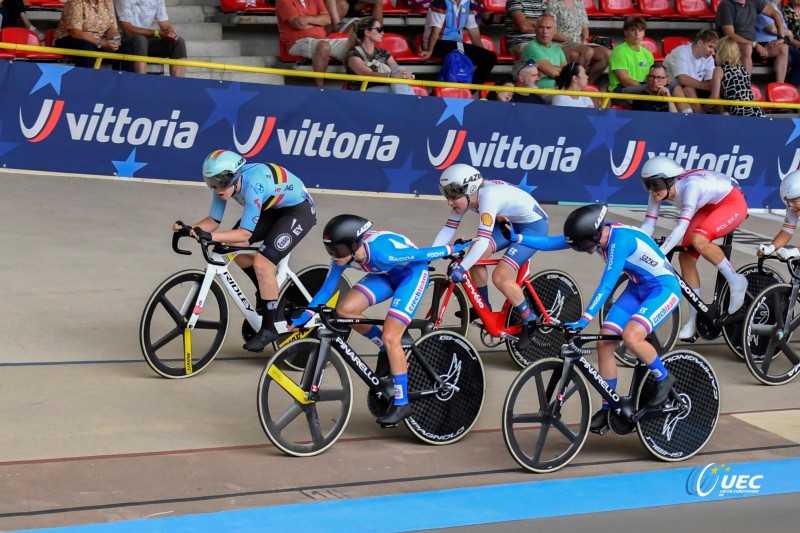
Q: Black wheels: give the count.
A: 11